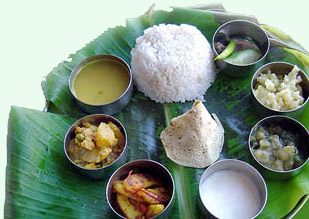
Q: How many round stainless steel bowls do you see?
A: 7